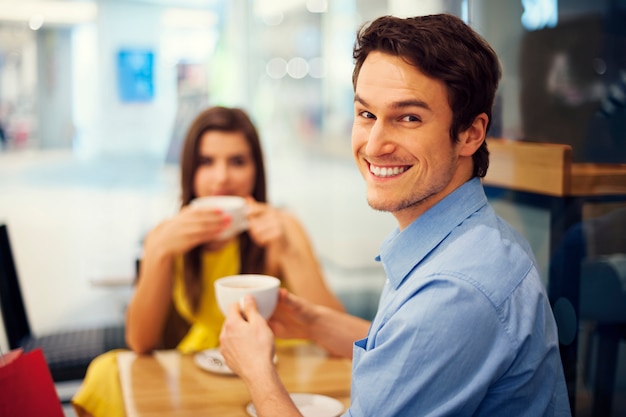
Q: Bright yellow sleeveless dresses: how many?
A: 1